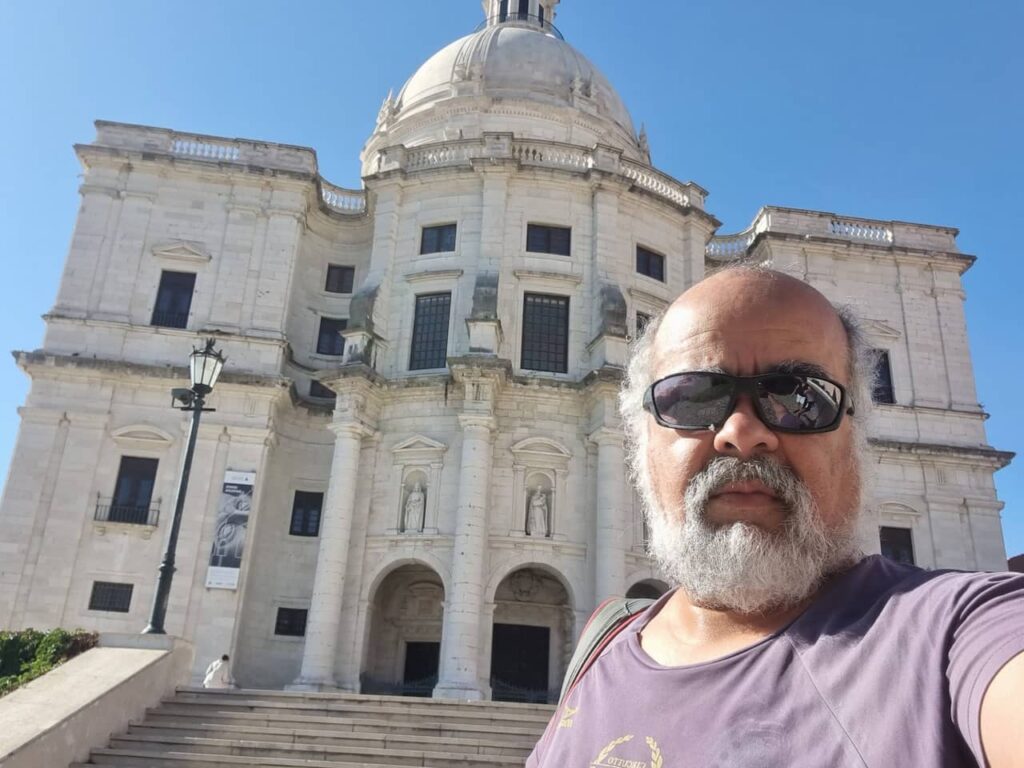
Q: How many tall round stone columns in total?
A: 3